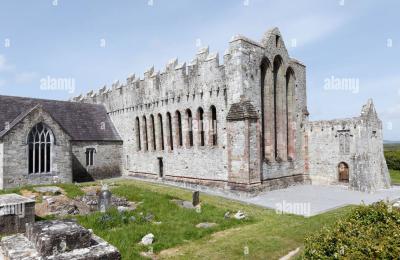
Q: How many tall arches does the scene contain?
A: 3